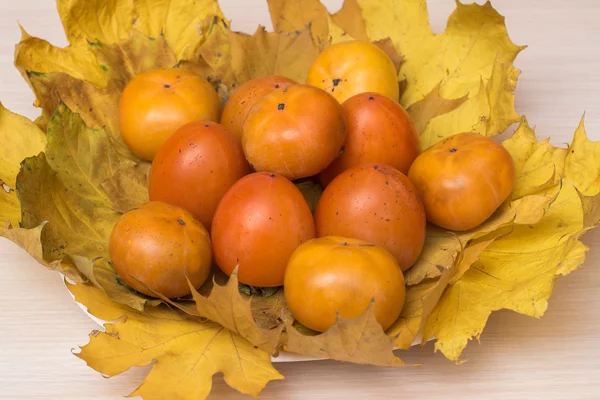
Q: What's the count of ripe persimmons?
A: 11